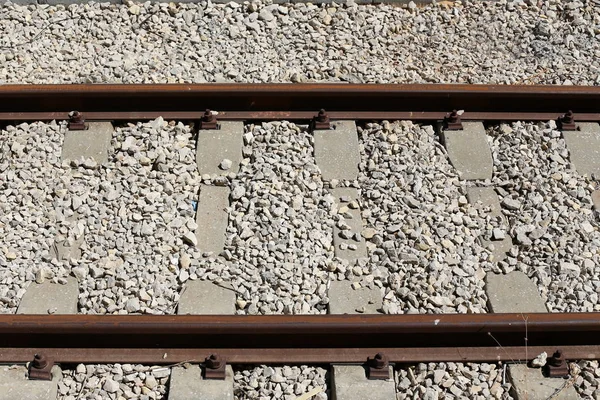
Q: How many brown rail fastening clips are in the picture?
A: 9